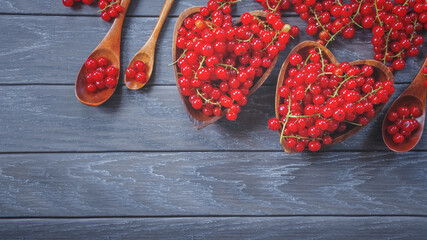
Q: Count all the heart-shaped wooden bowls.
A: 2